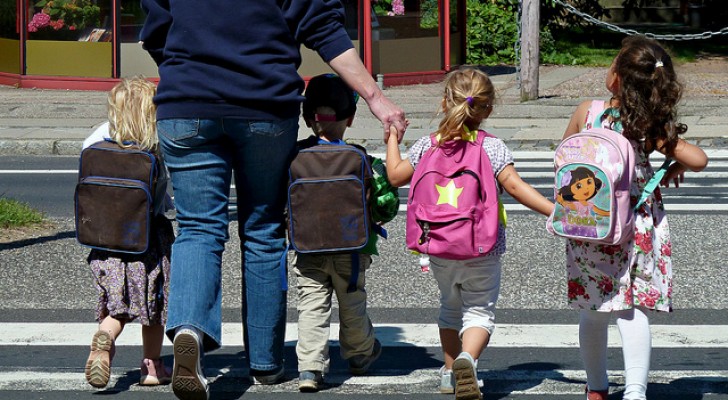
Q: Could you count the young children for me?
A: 4